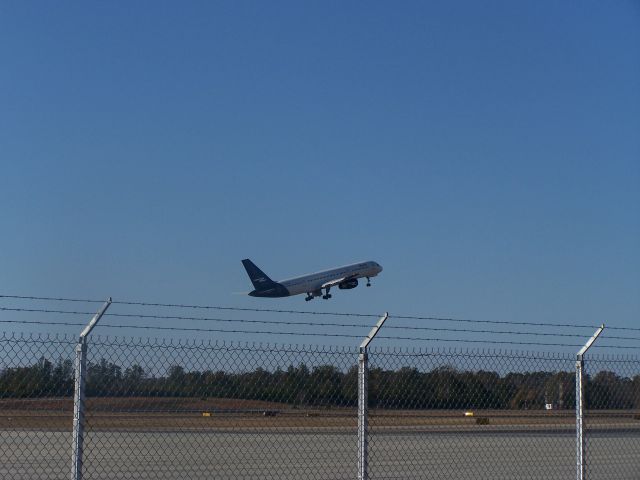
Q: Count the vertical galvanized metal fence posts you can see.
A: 3